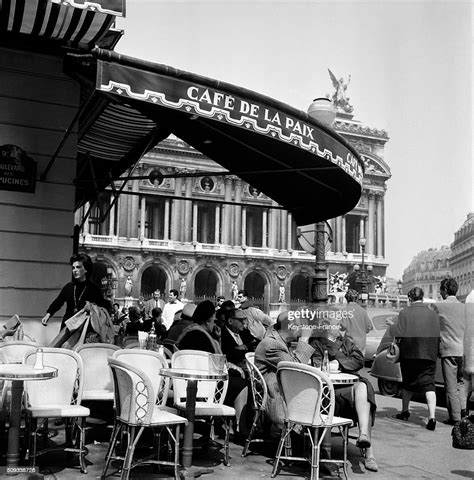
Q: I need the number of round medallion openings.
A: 3